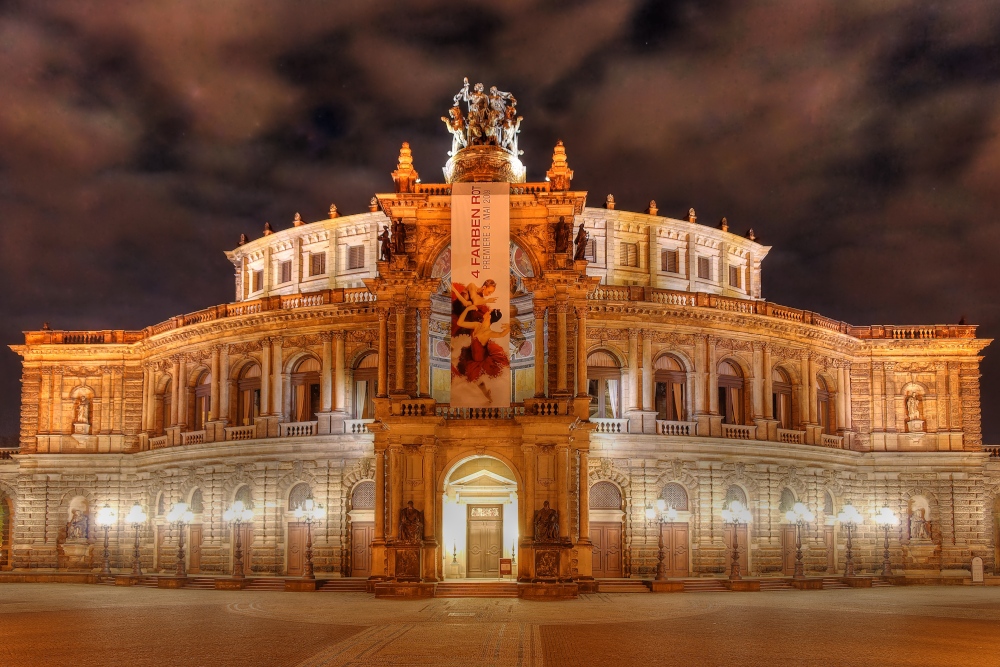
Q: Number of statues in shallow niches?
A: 4